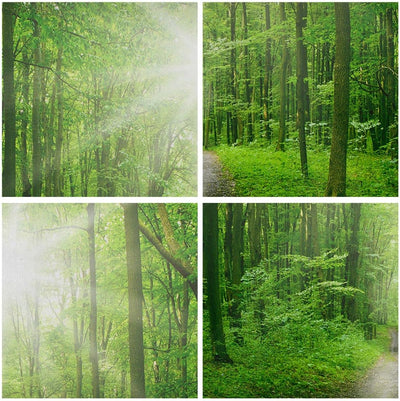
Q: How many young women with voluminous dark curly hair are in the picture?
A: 0